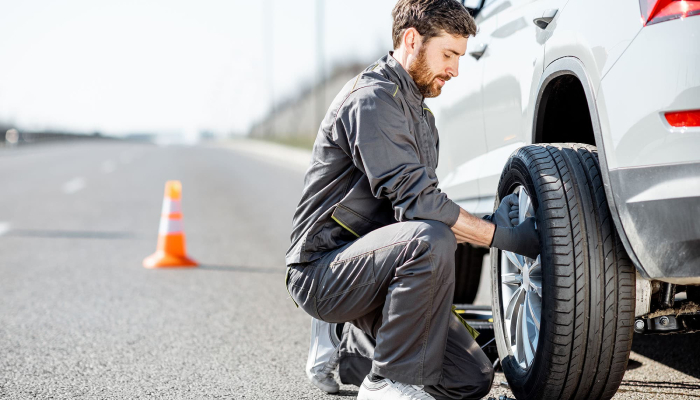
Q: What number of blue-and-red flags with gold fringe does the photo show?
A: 0